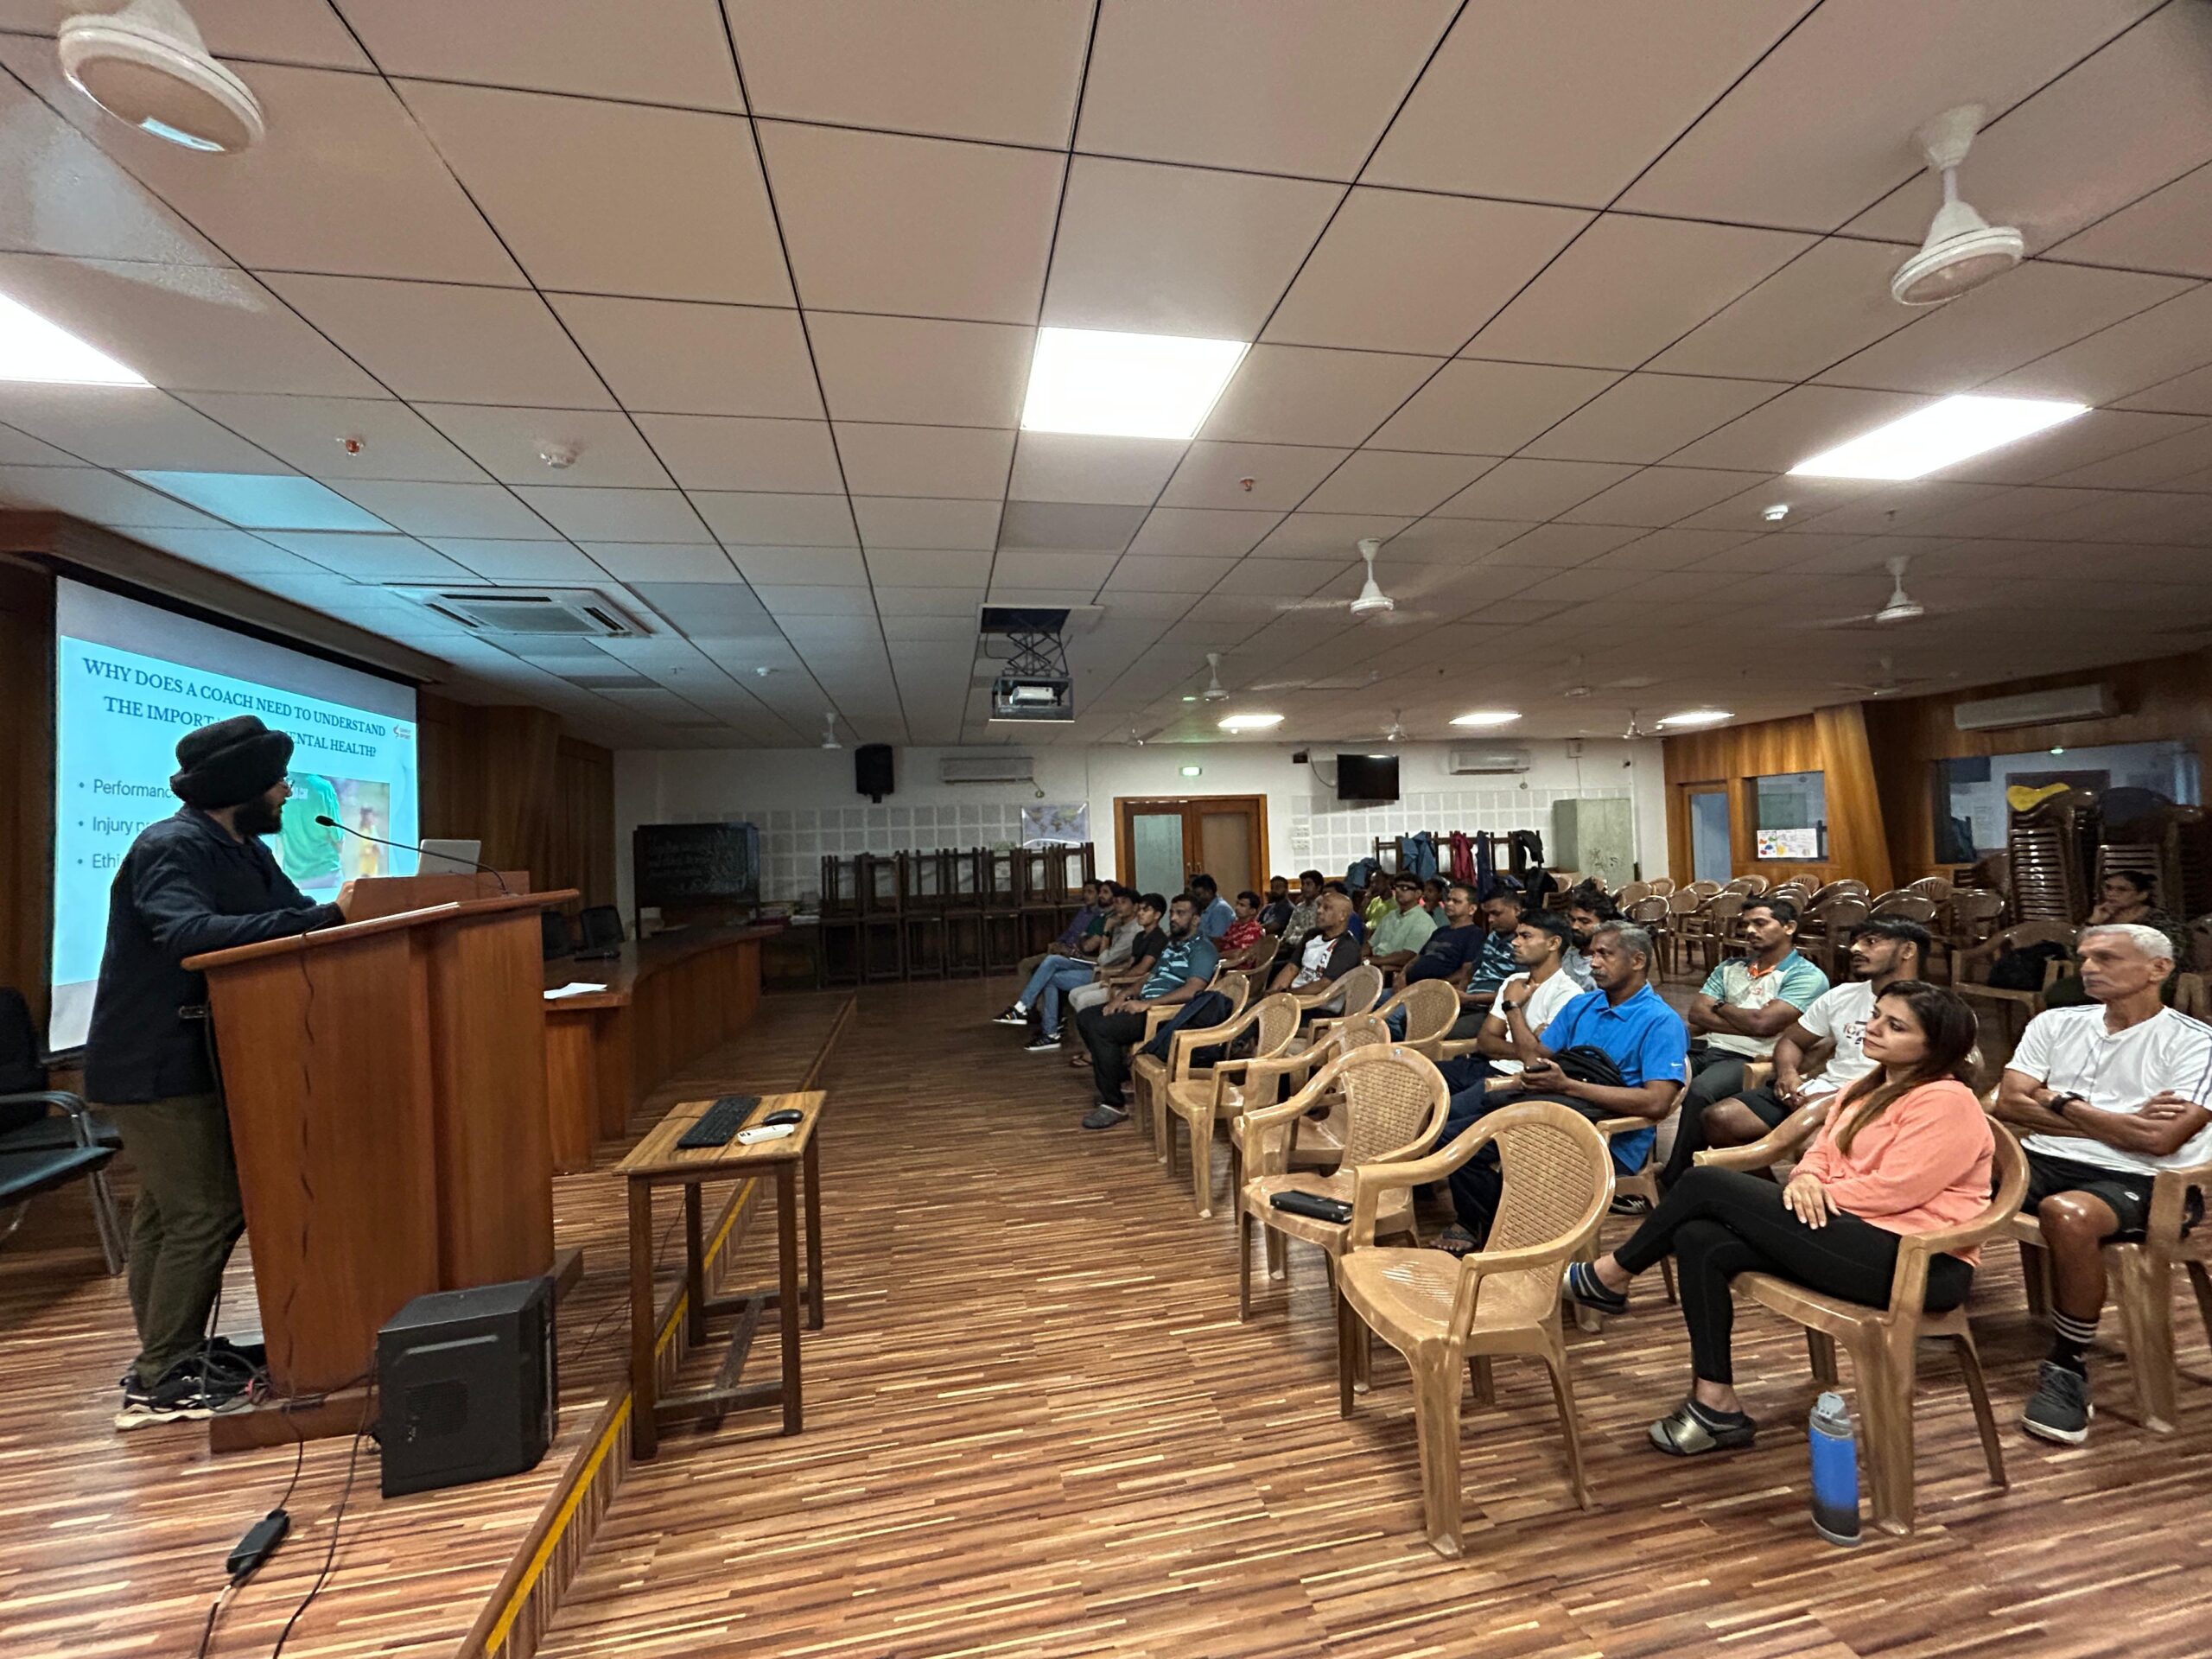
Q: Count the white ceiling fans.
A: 11